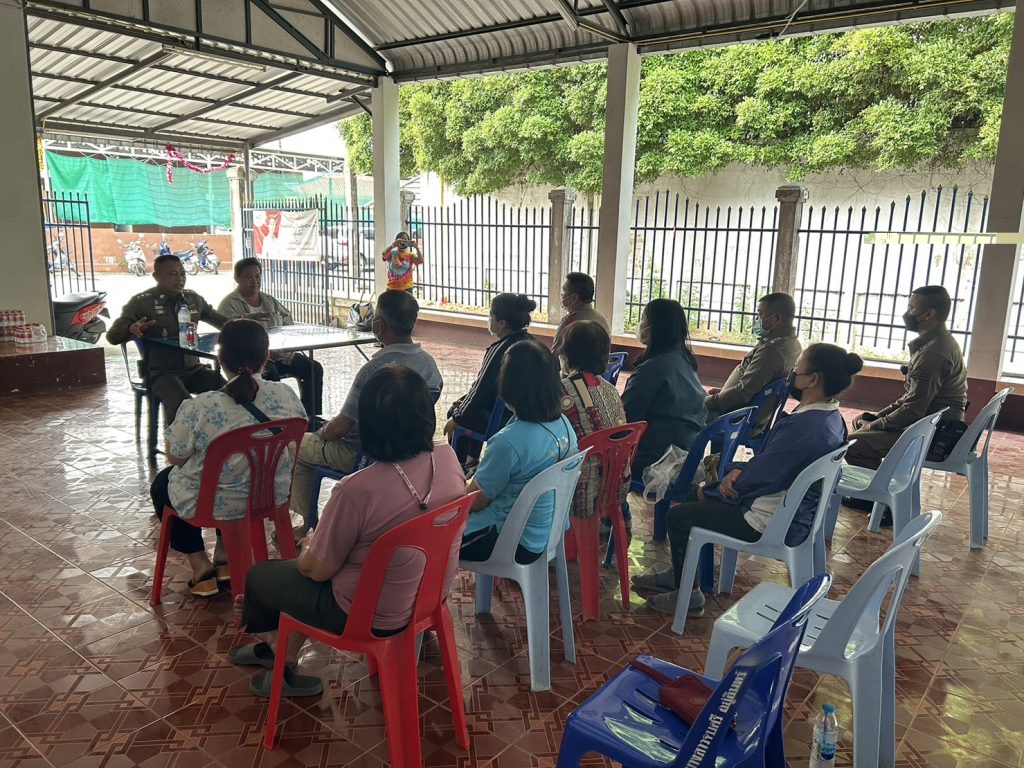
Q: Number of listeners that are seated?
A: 11